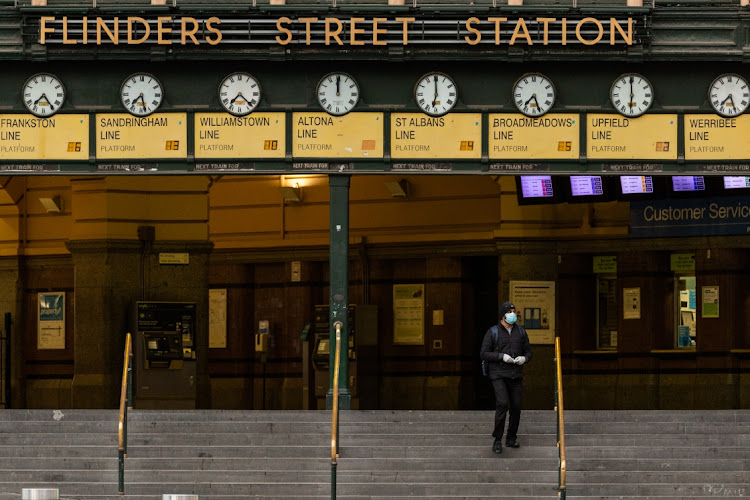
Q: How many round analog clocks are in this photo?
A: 8